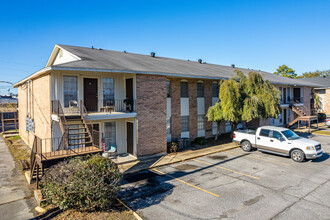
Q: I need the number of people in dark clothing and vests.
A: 0